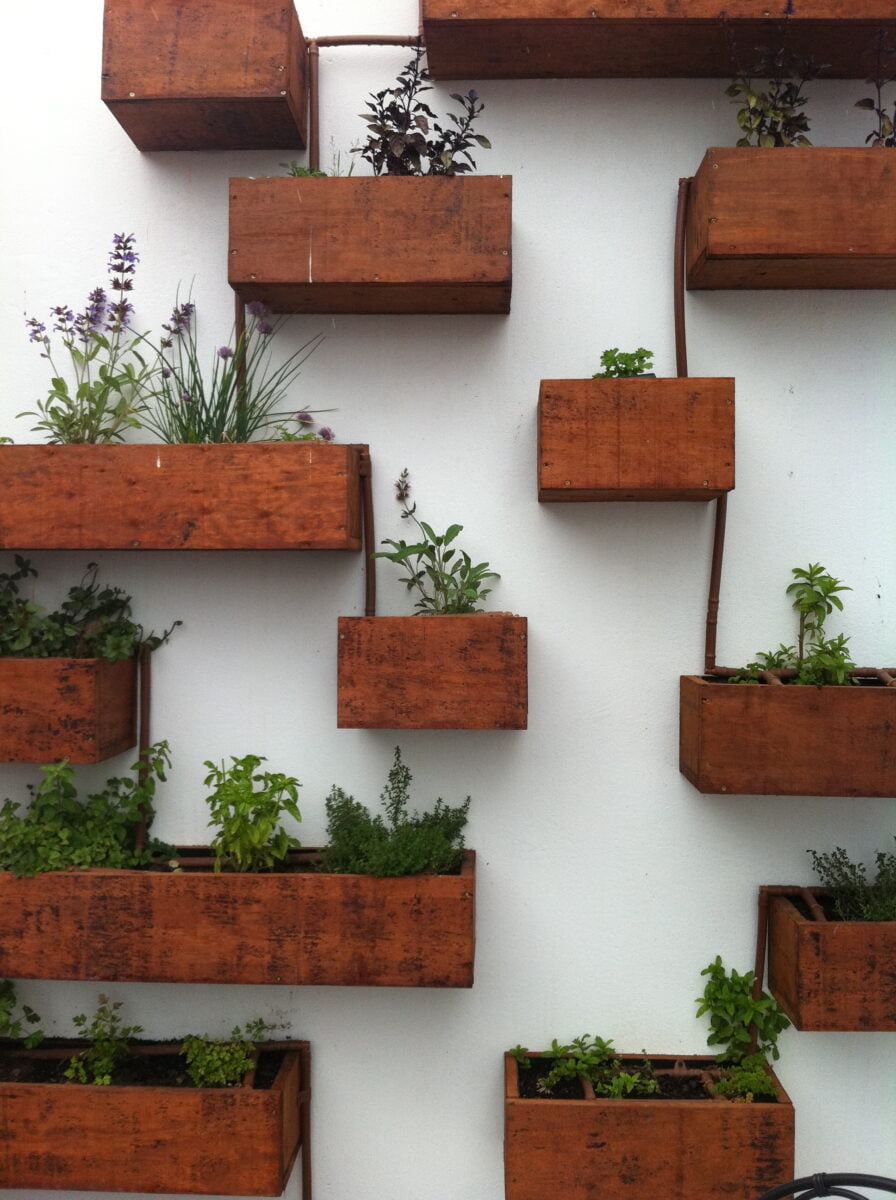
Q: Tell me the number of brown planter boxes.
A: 13